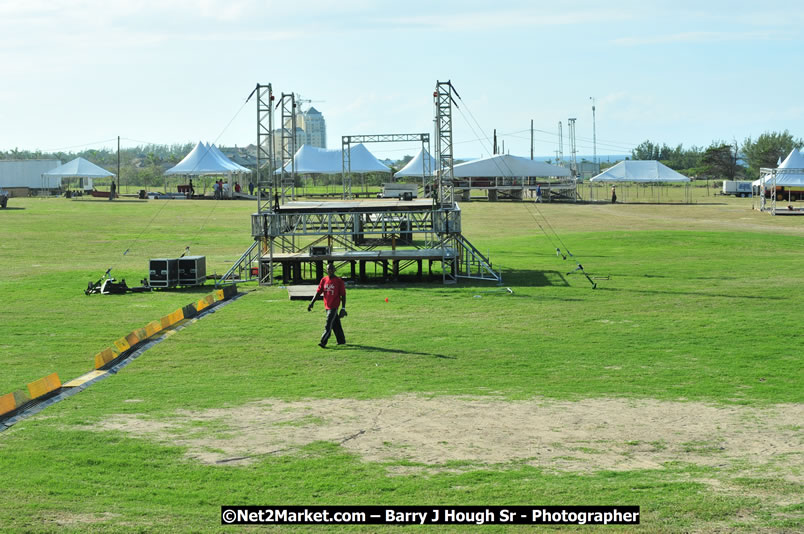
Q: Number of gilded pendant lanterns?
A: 0